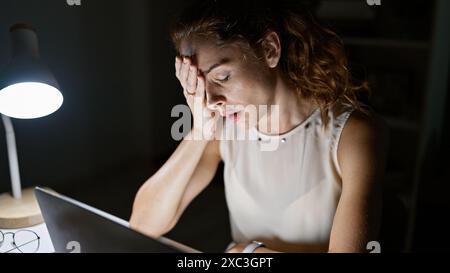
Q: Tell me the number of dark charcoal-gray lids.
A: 1